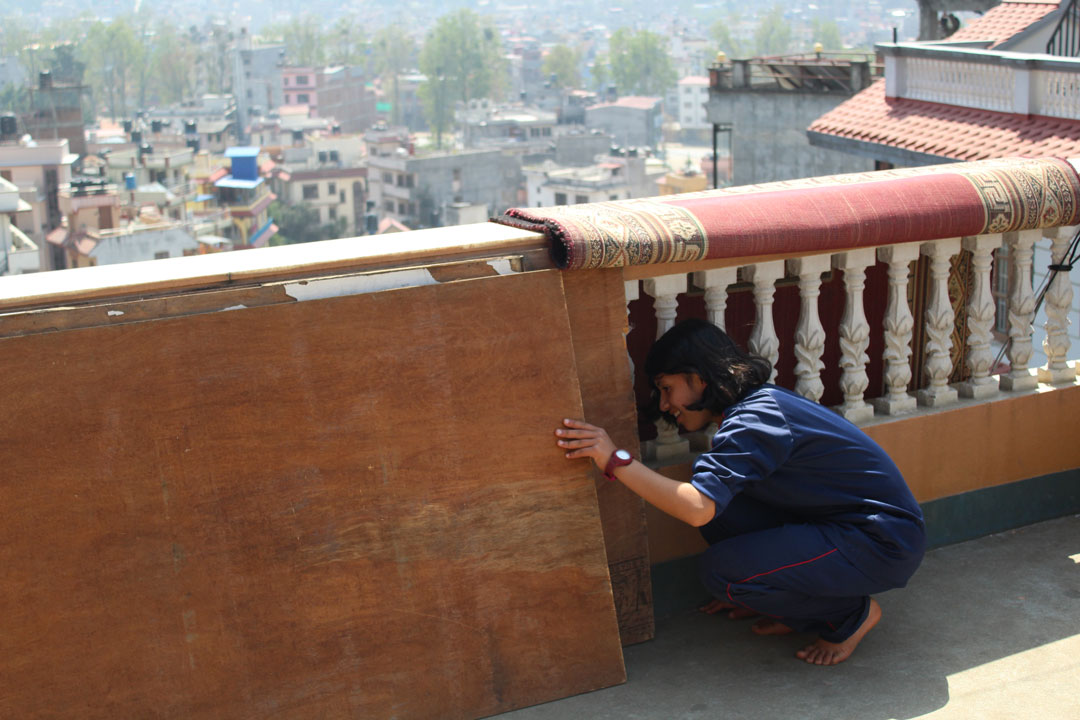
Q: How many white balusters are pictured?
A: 11